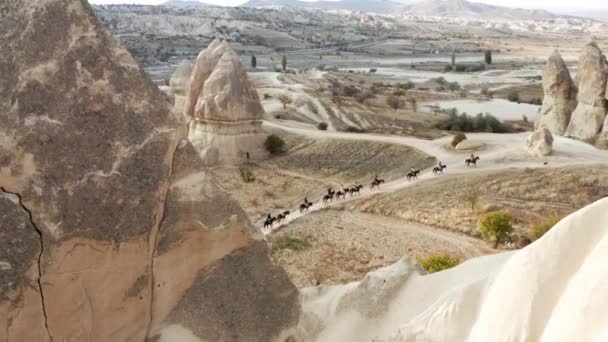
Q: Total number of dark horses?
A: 10